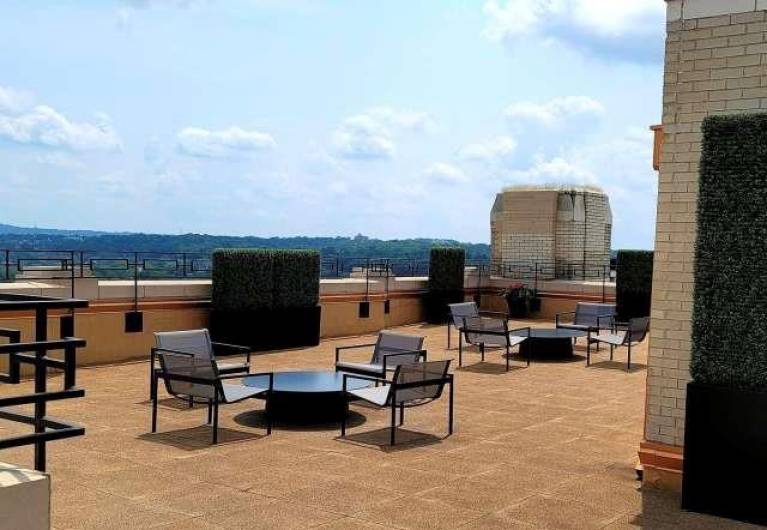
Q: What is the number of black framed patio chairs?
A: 8